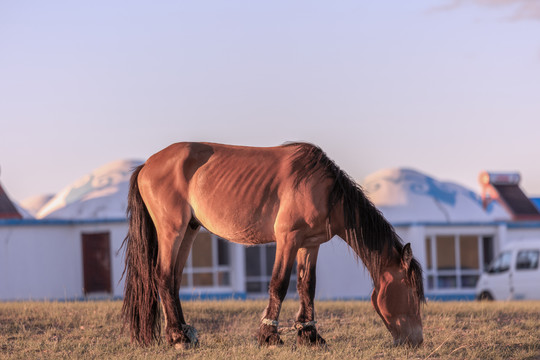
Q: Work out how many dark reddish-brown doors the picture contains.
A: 1